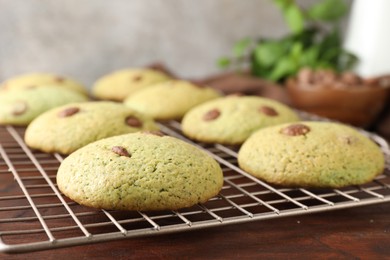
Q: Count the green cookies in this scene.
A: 8